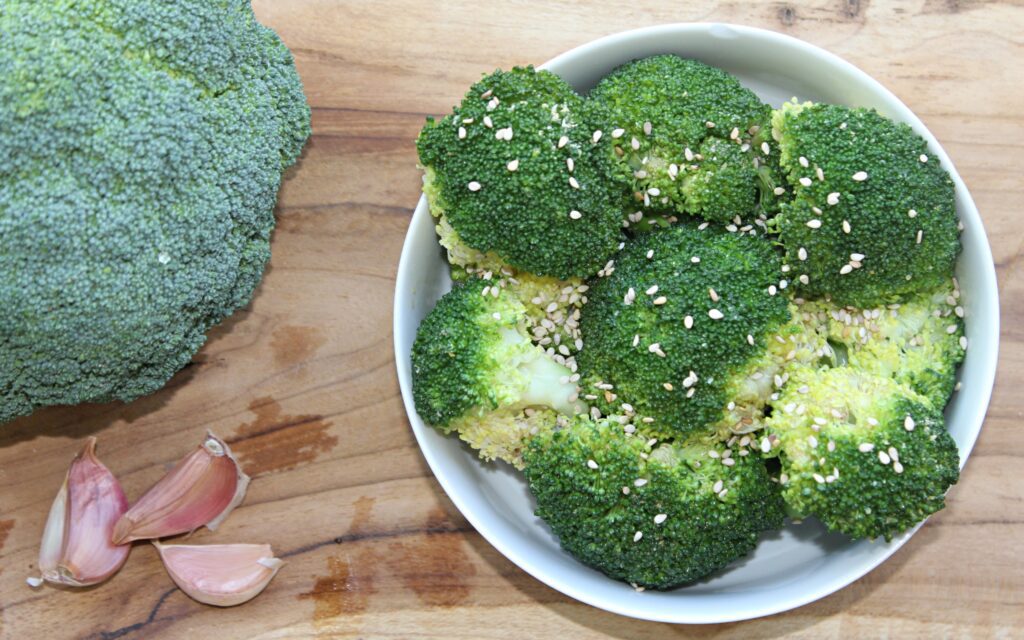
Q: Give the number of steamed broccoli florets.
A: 8